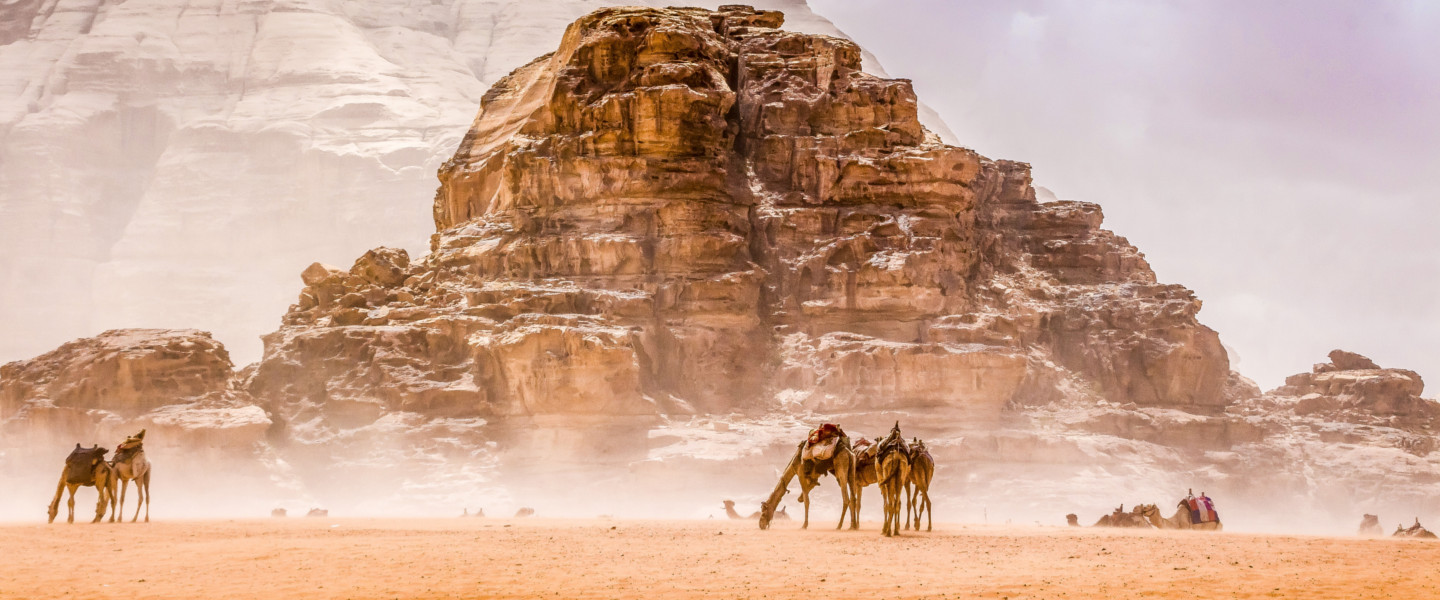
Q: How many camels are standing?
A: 6